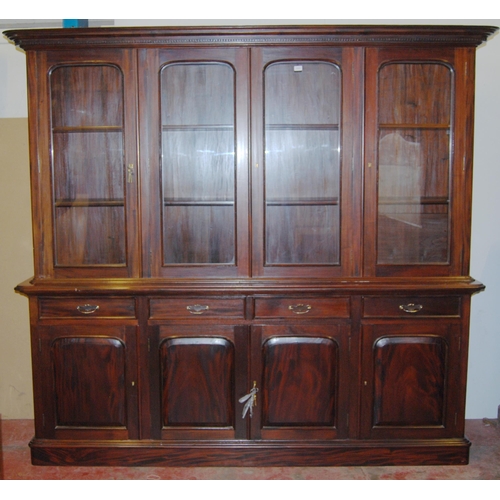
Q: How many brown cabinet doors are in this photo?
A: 8